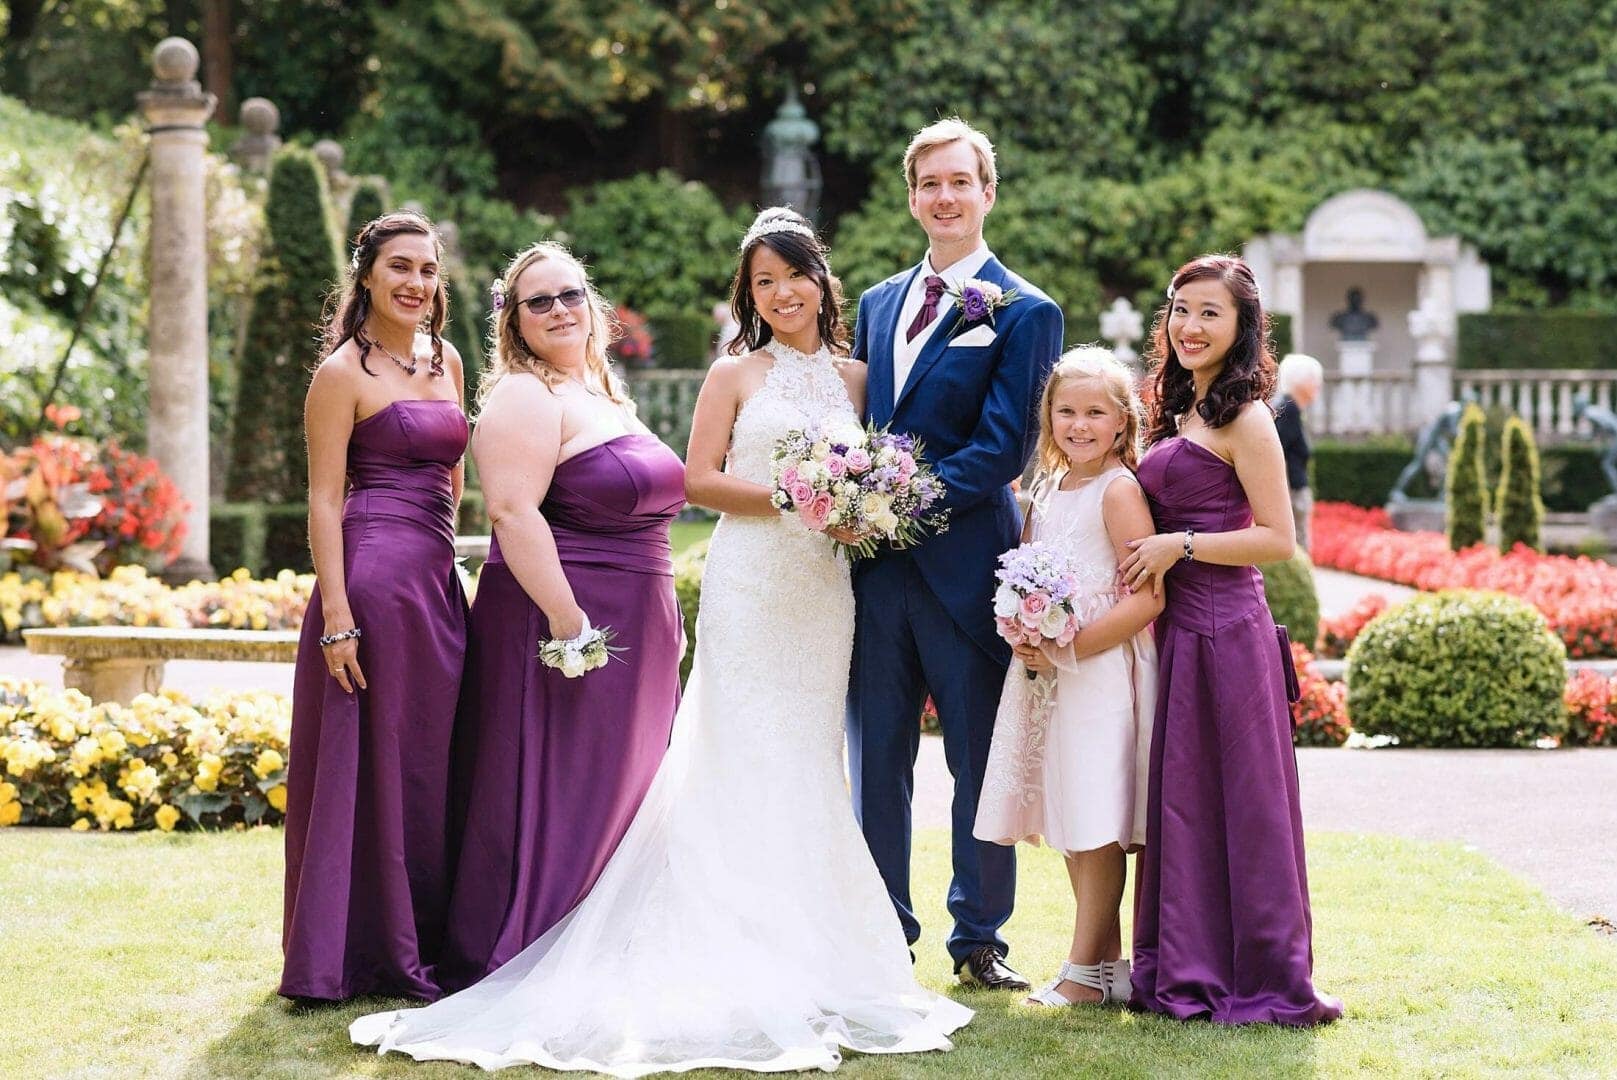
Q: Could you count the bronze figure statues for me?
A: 2